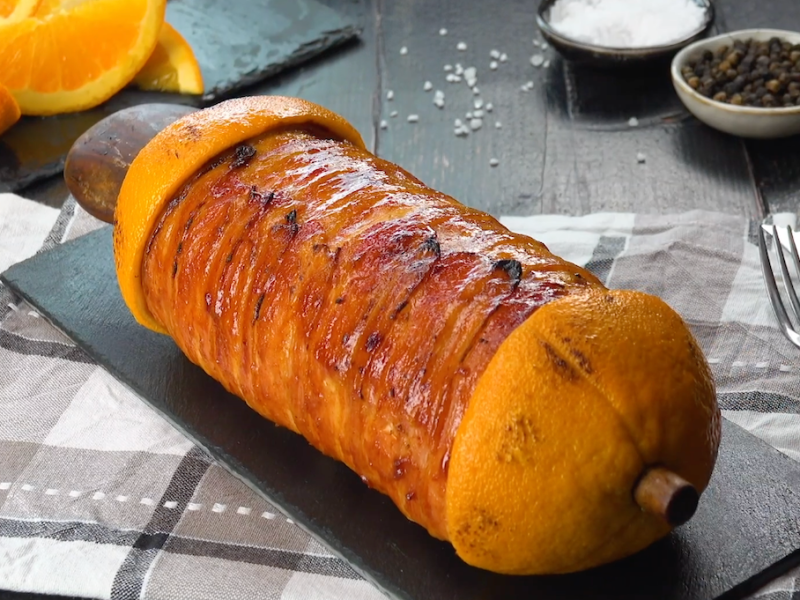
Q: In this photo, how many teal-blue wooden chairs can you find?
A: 0